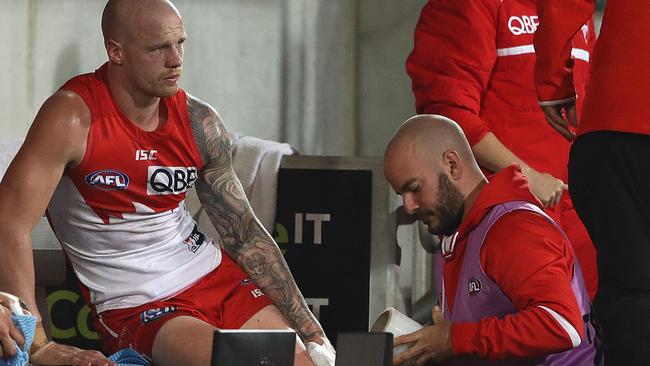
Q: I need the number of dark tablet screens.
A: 2